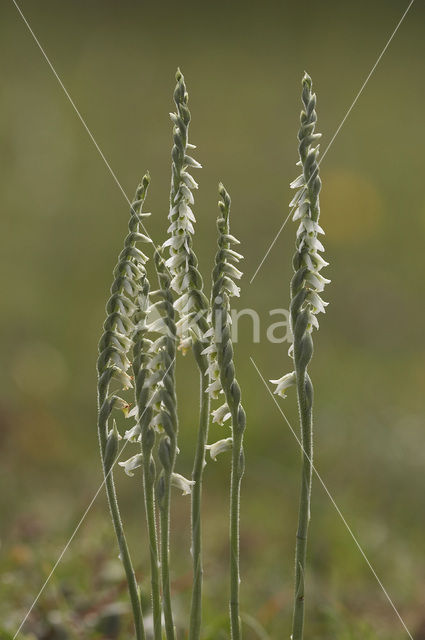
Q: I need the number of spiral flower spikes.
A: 6